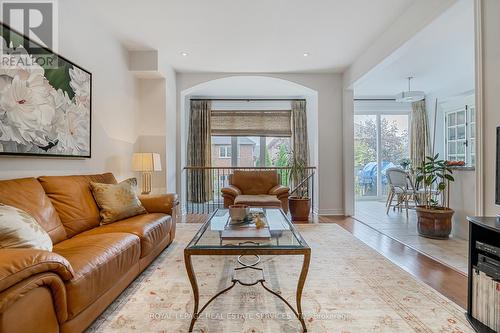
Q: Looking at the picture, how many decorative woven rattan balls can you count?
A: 0